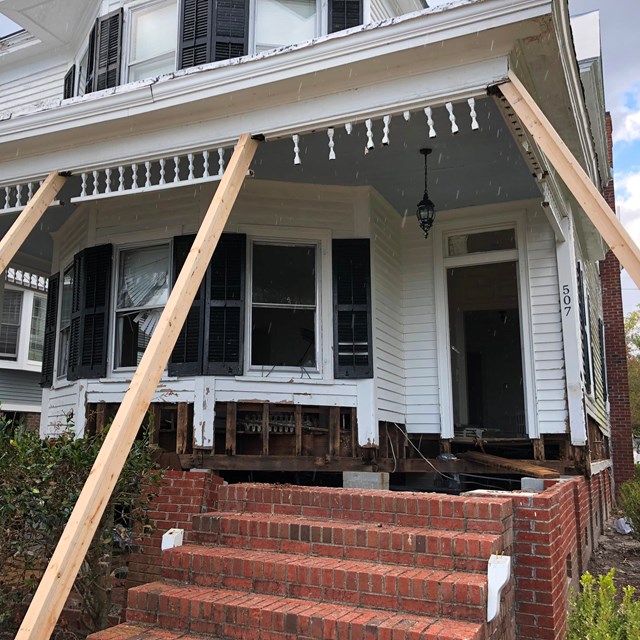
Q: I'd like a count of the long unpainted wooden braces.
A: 3